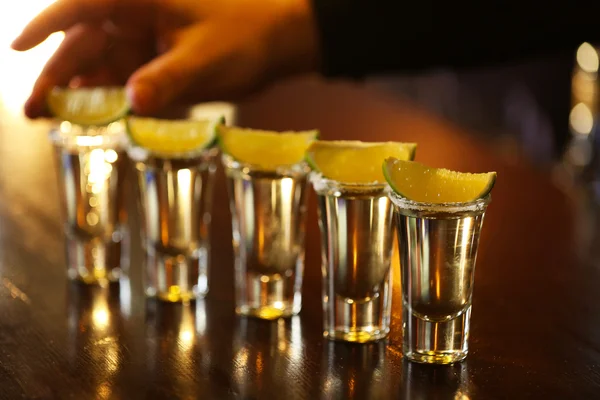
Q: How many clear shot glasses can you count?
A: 5